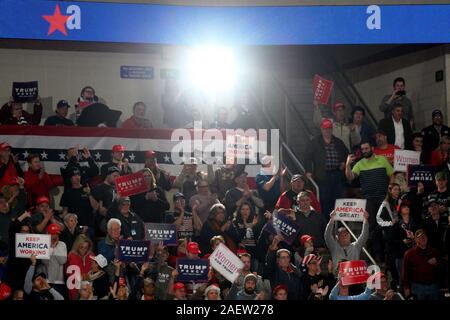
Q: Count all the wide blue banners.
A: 1